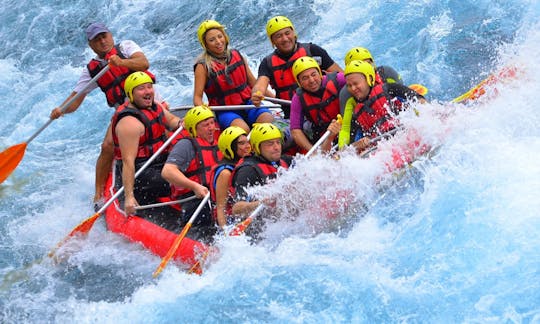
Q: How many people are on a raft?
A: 10